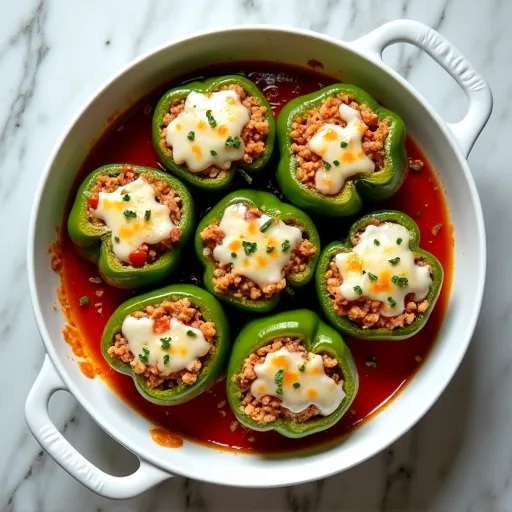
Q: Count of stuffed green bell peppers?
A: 7